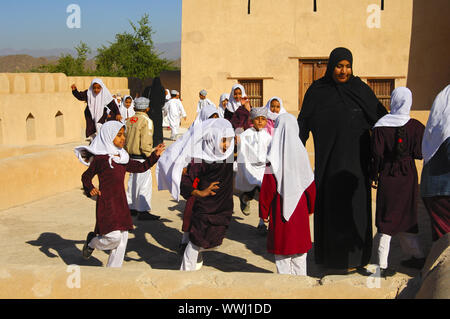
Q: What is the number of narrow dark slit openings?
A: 3